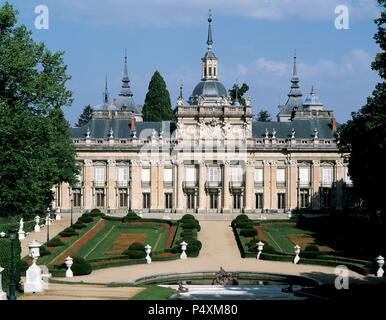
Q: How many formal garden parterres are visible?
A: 2